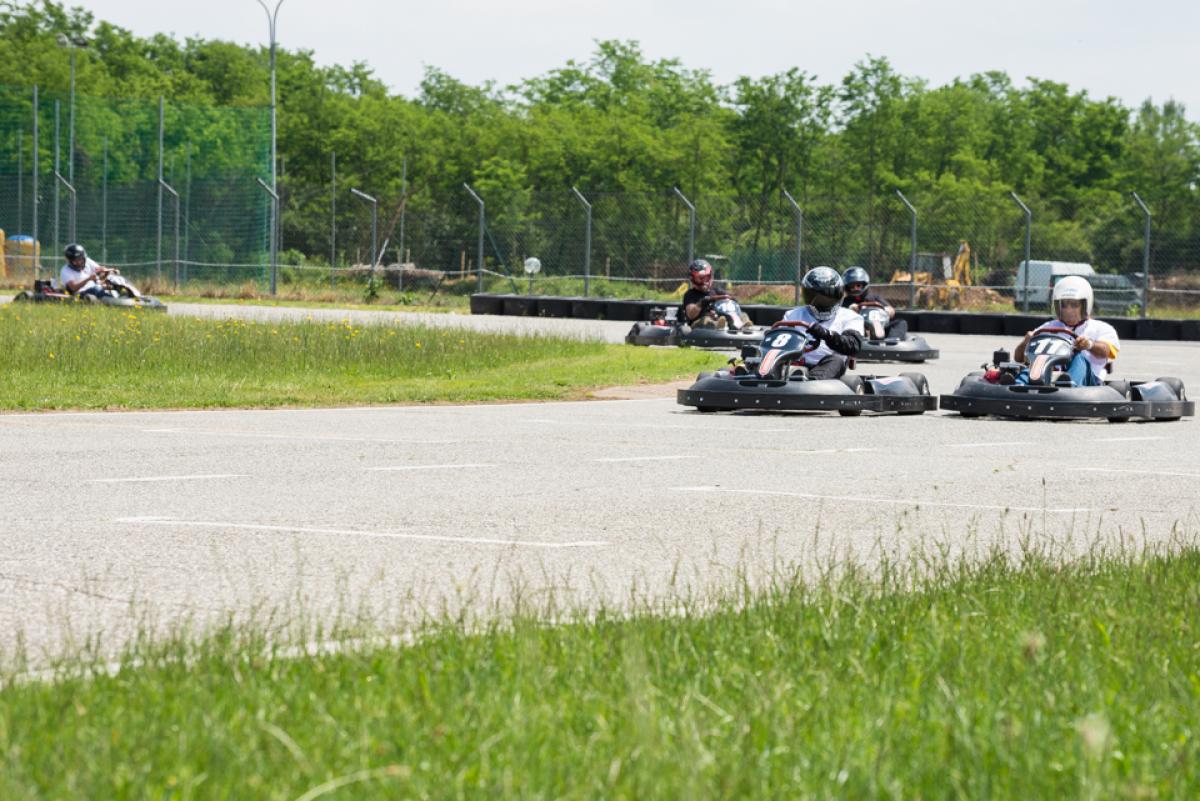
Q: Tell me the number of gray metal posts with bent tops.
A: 11